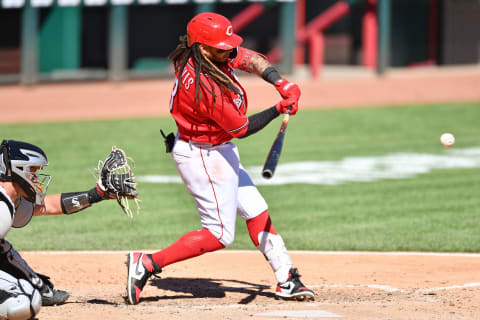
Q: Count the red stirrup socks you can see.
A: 2